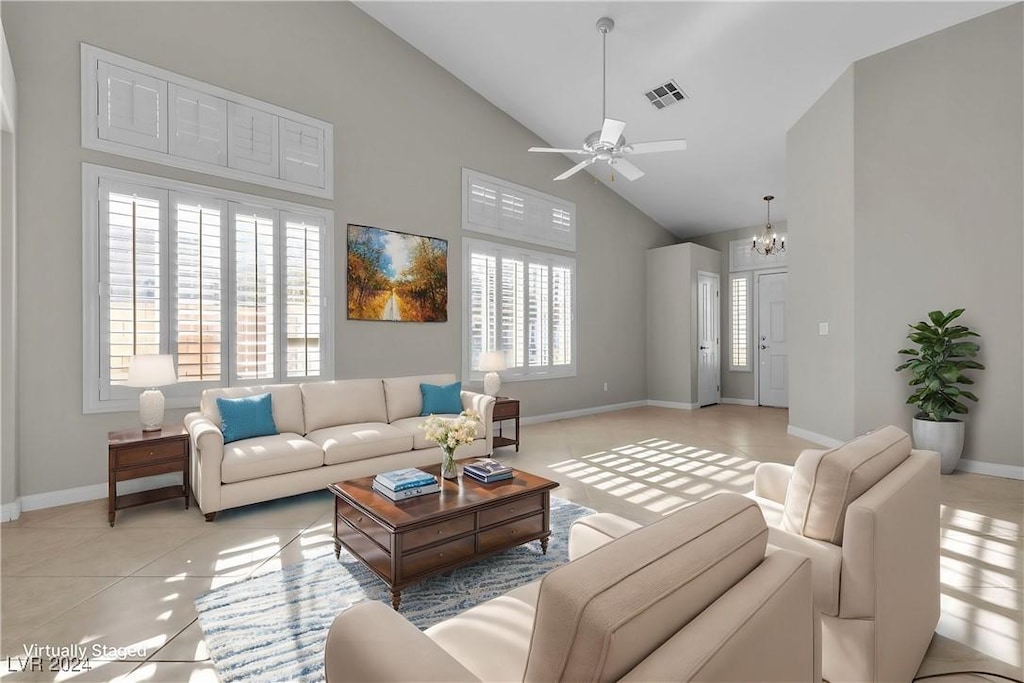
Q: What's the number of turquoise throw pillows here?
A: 2